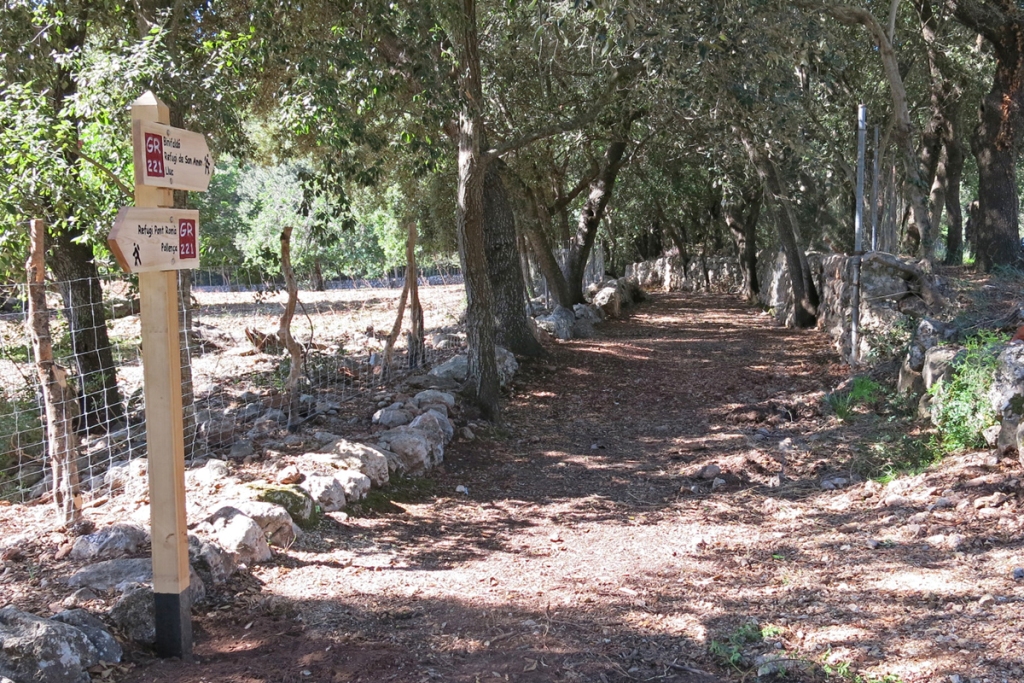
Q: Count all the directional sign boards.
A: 2